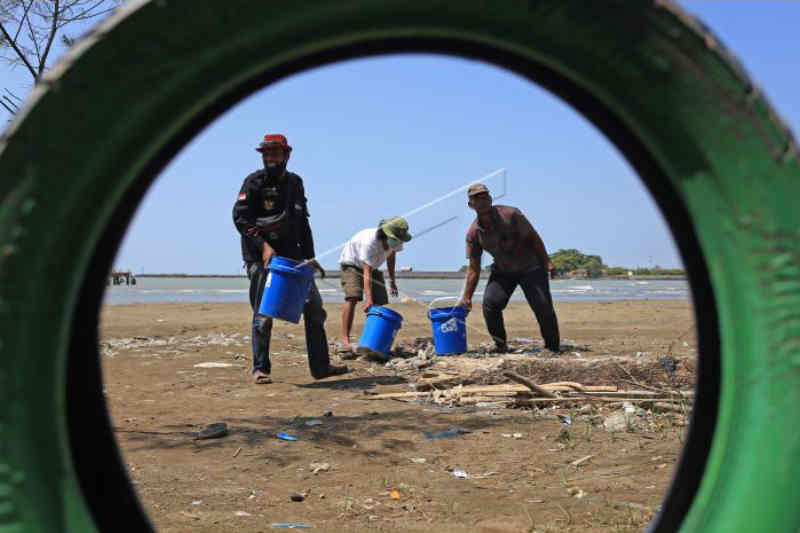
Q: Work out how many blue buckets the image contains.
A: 3